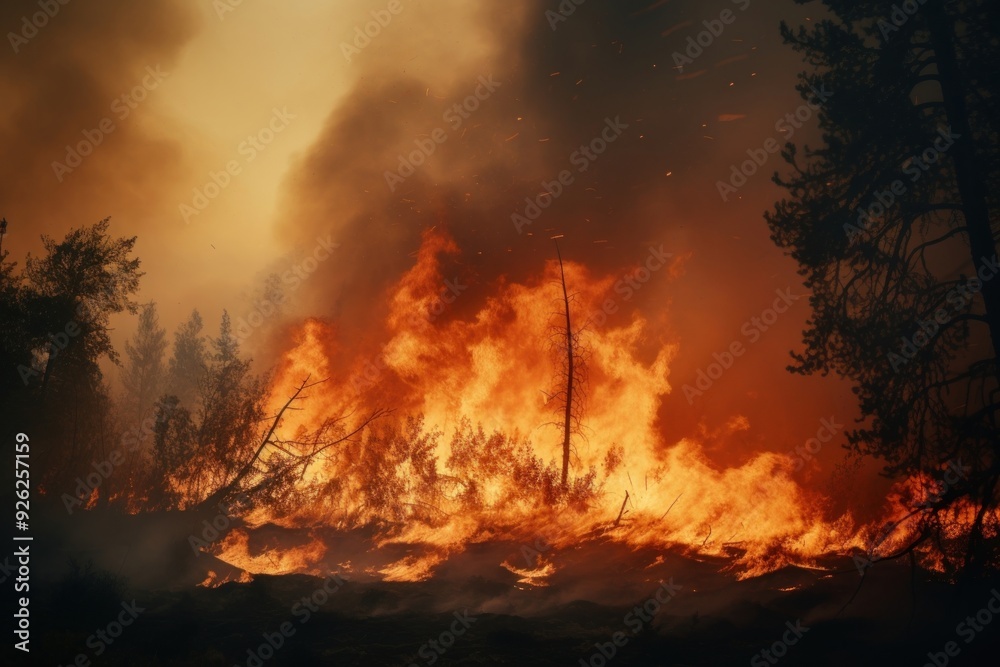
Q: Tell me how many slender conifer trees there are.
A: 3